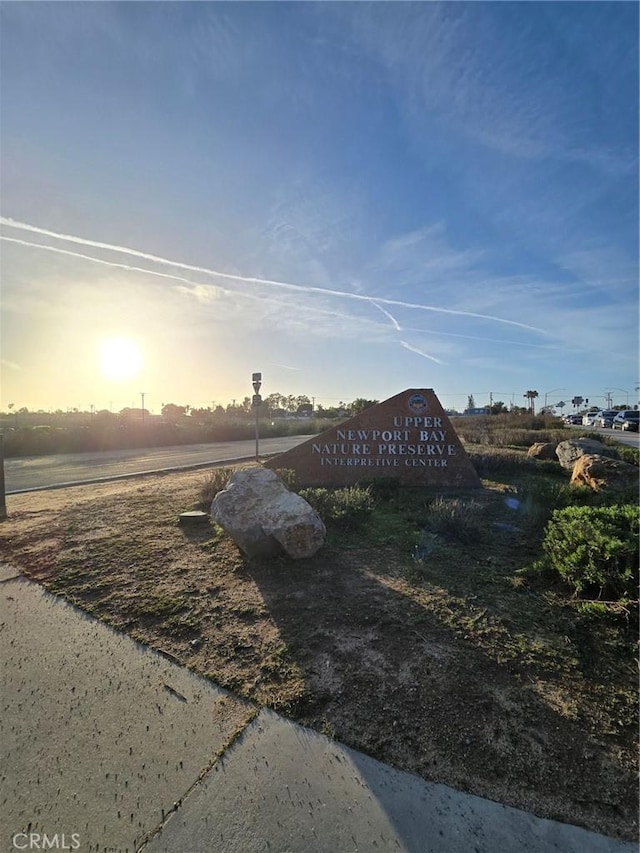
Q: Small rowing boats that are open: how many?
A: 0